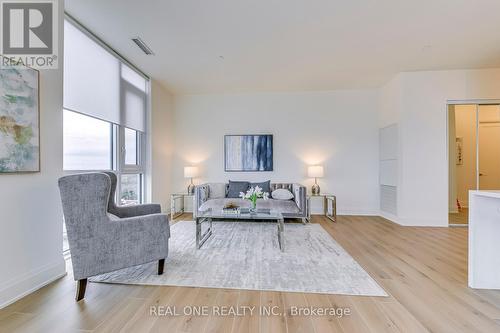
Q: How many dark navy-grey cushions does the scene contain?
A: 2